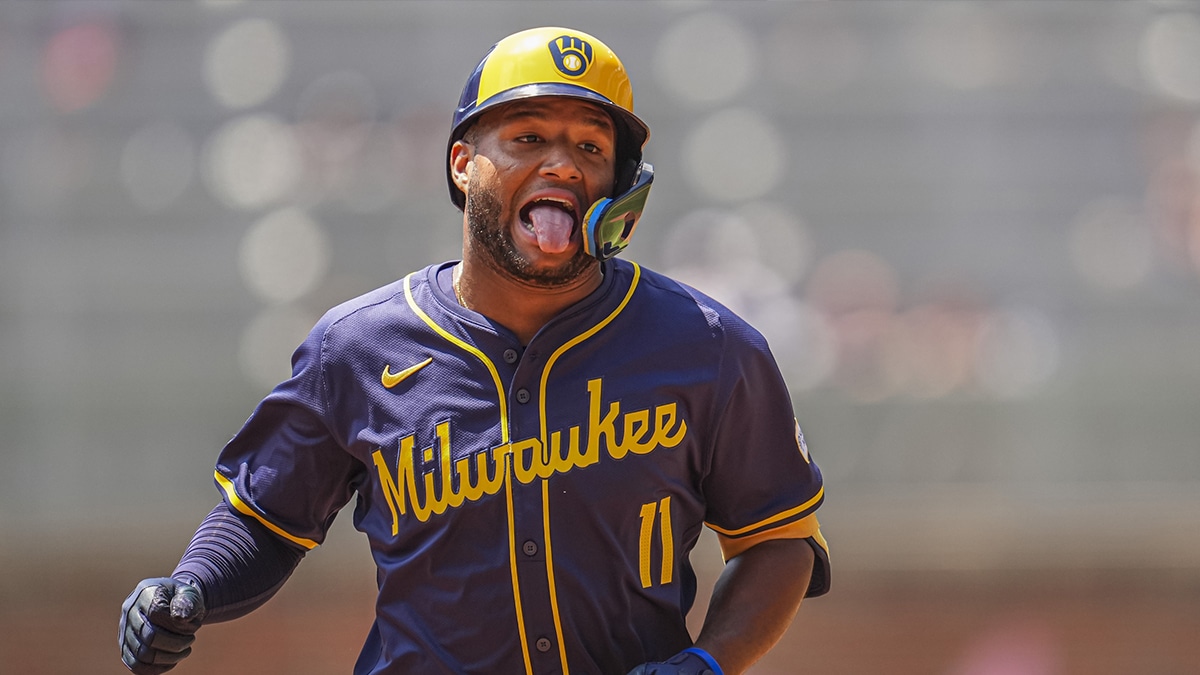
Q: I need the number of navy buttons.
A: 4